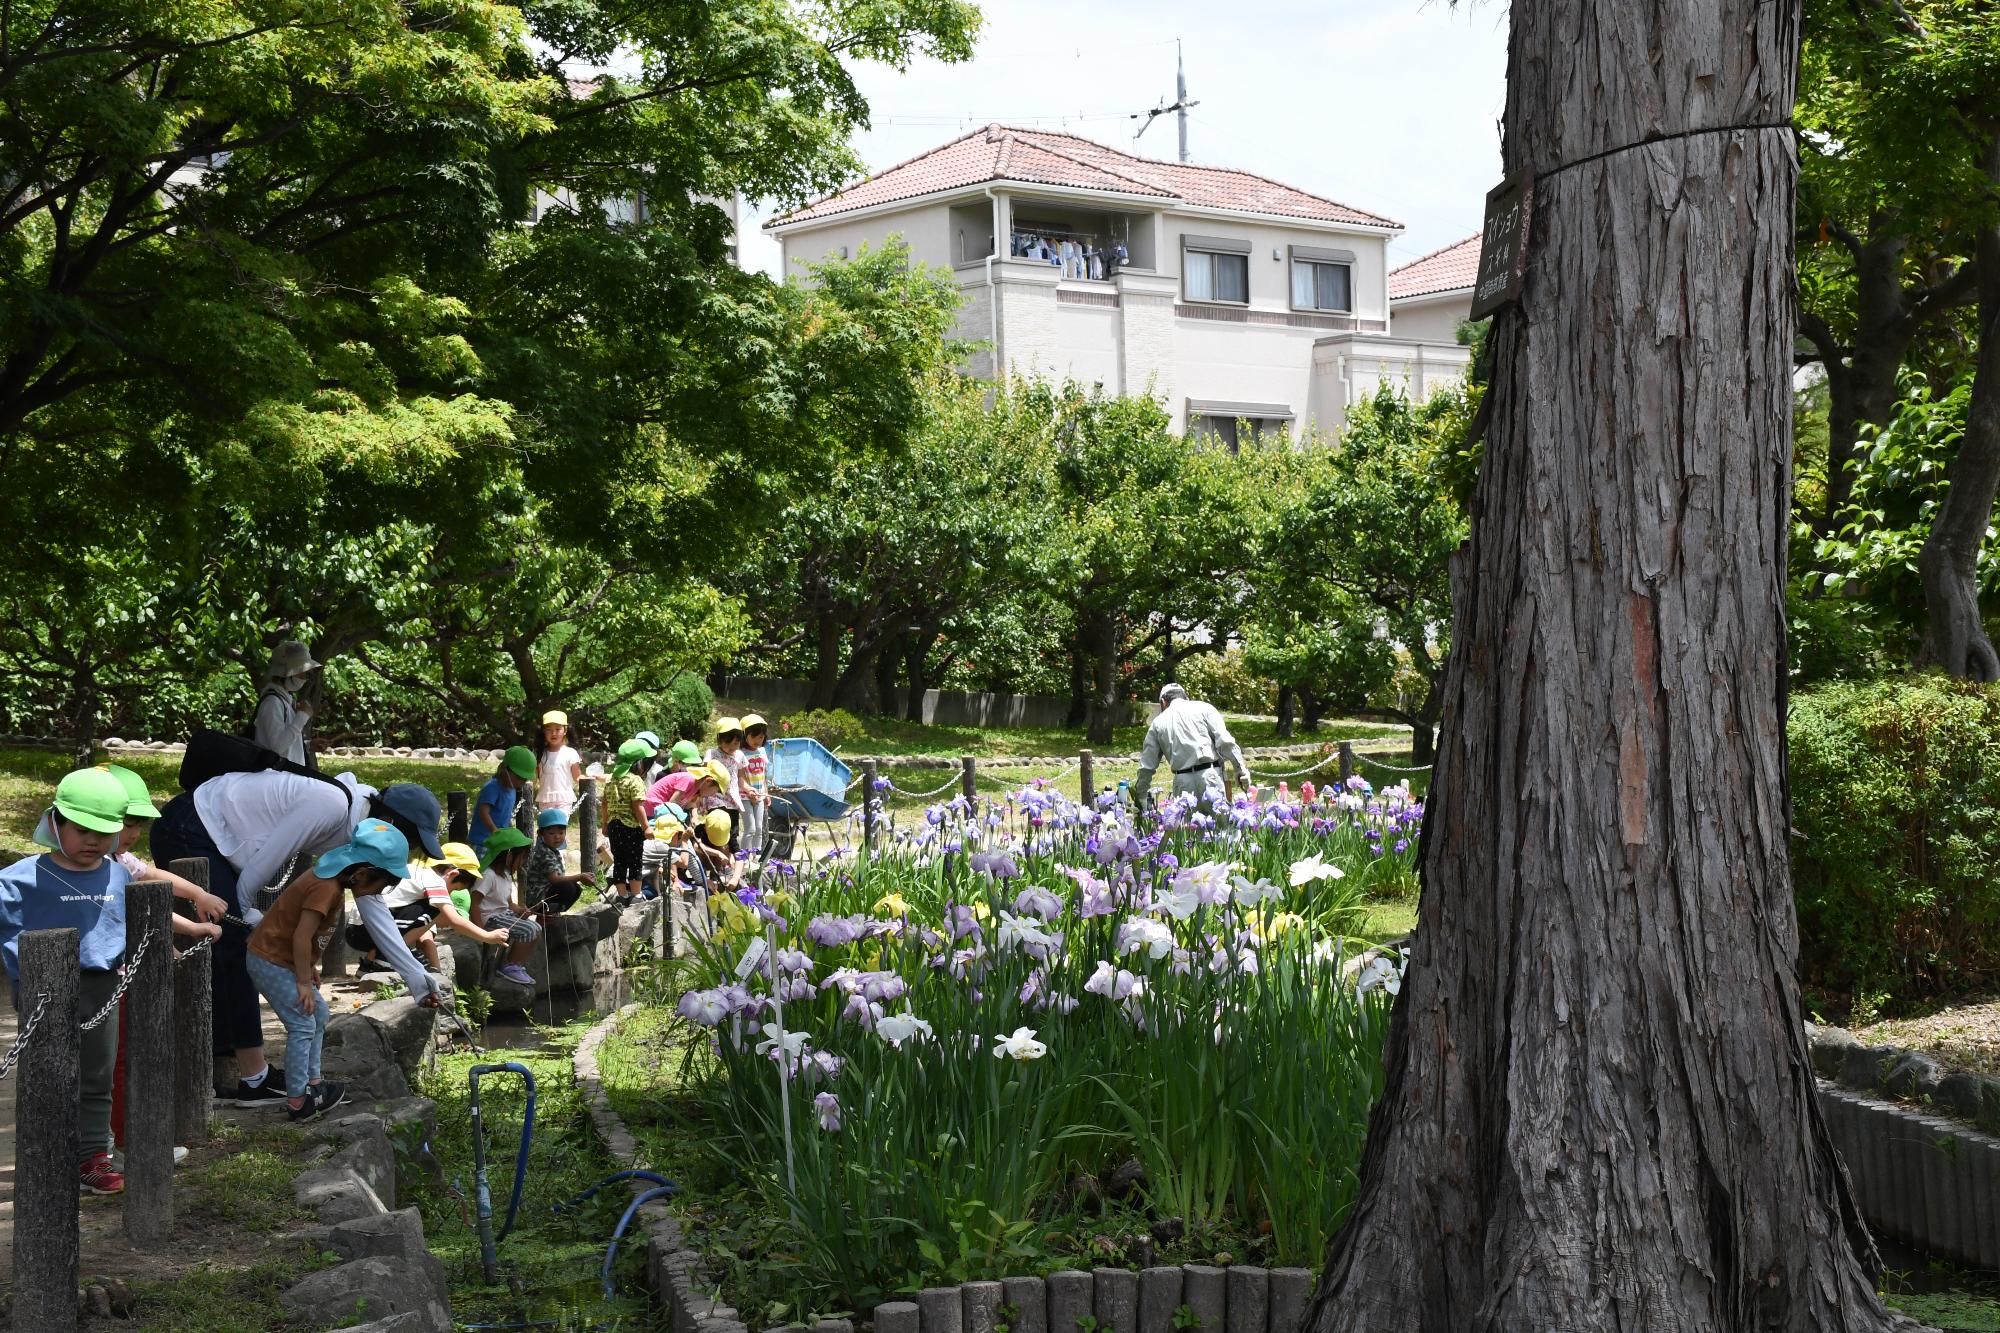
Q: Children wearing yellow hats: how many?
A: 7